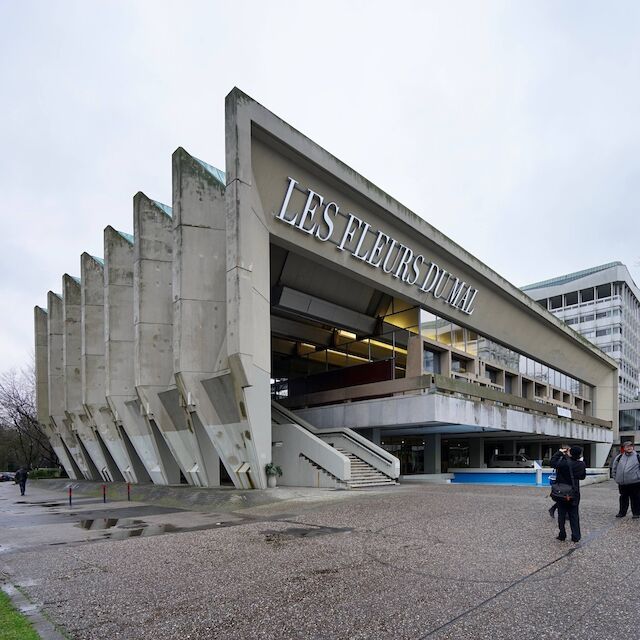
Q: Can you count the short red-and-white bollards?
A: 3